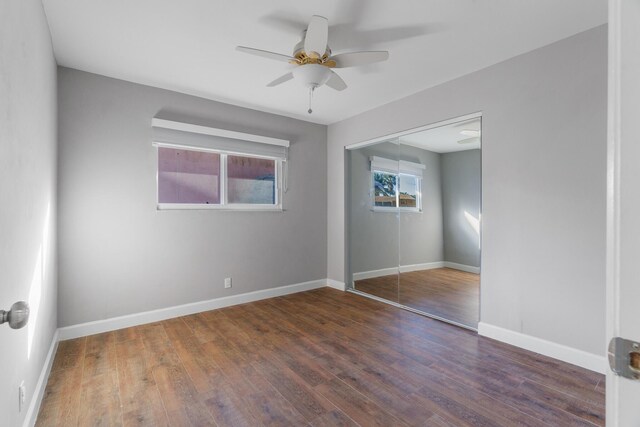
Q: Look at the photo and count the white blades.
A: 5